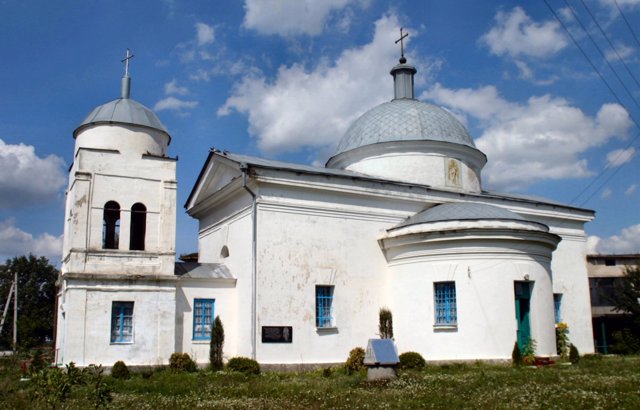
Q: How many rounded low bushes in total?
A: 5